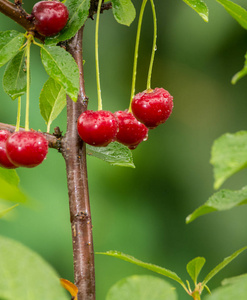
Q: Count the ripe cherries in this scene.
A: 6